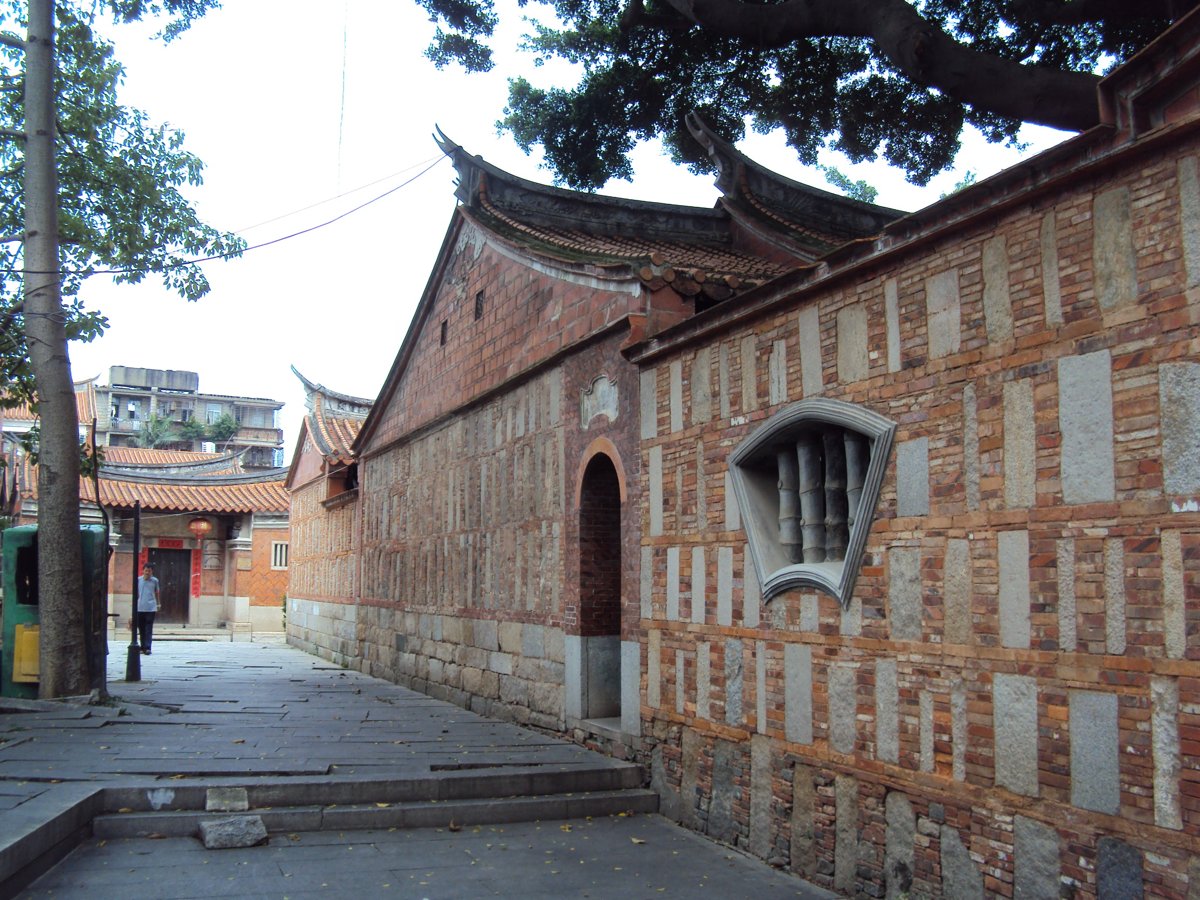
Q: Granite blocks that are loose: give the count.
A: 2